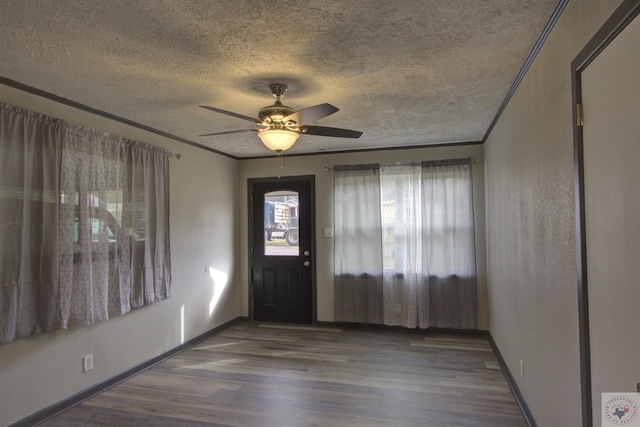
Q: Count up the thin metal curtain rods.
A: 2